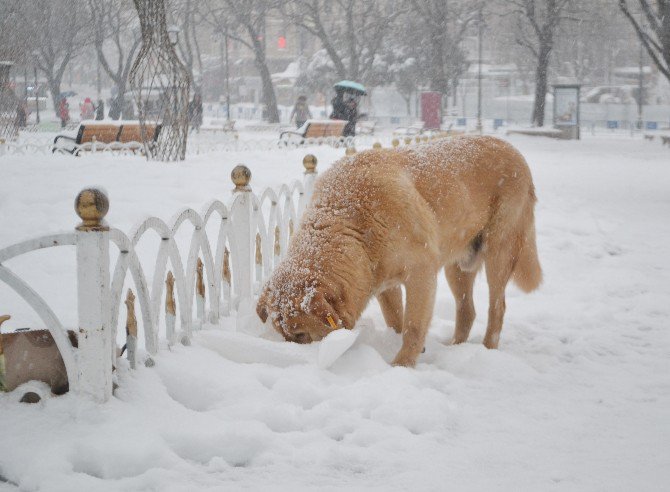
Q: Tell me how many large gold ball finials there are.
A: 3